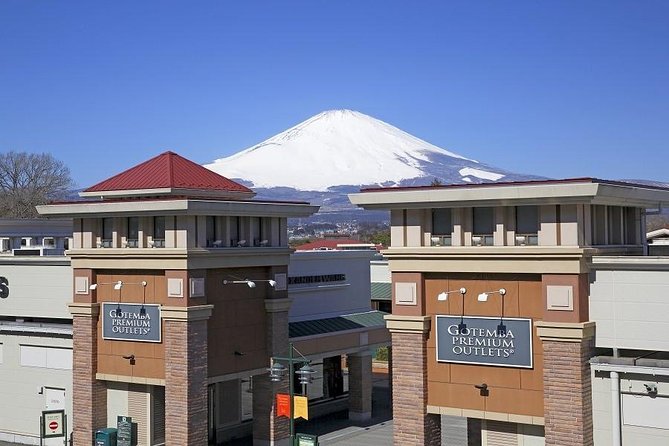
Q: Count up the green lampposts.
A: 1